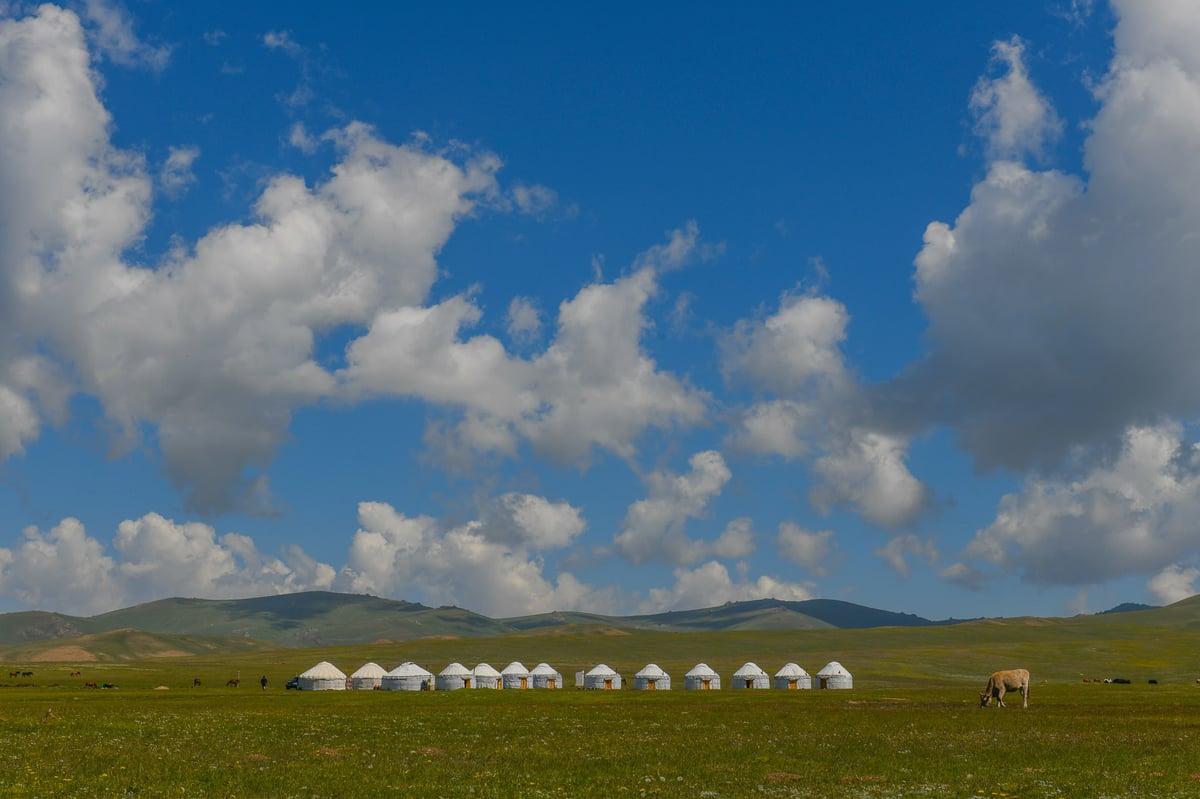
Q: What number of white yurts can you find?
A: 13